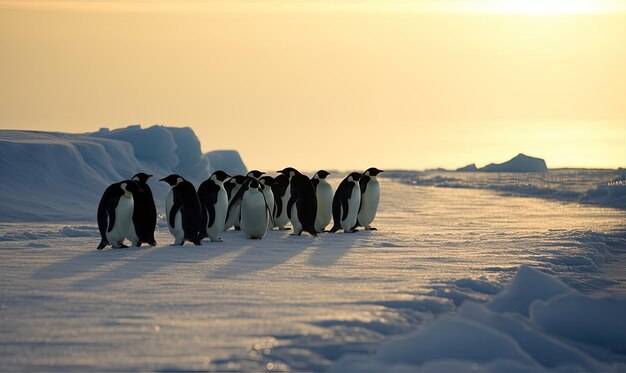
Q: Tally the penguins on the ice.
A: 13